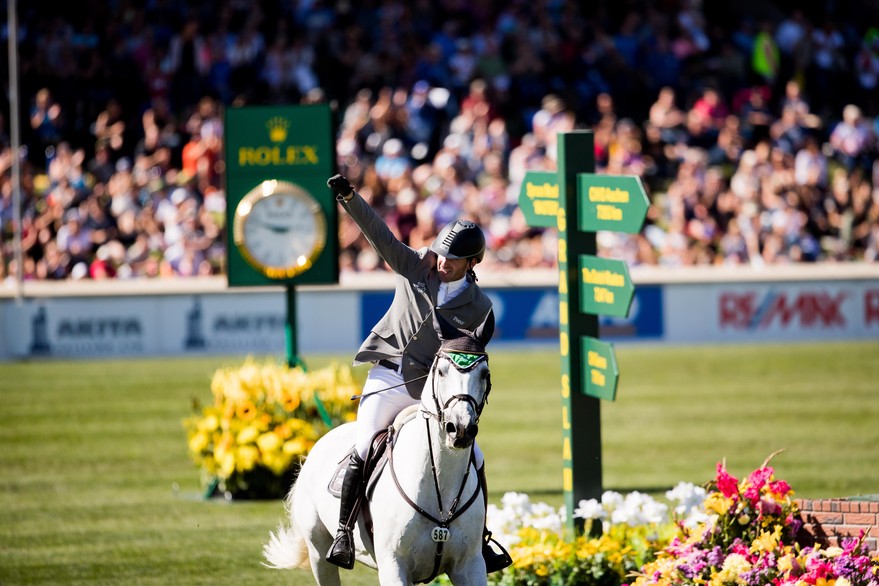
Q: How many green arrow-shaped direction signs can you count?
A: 4